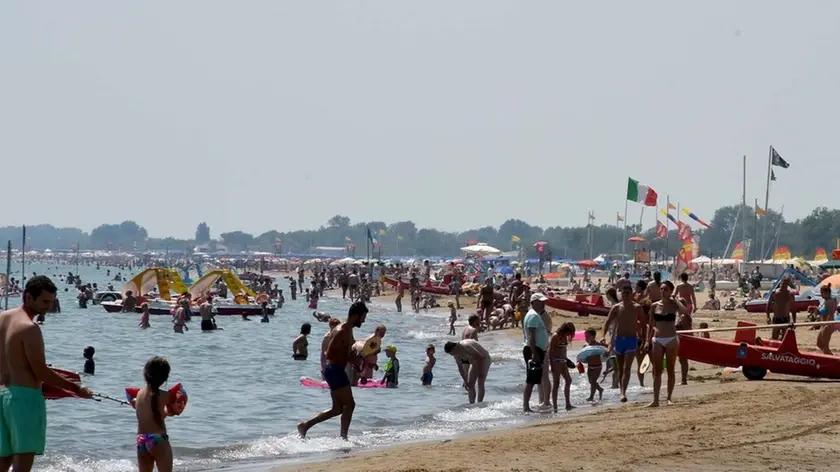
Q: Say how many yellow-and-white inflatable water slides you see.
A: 2